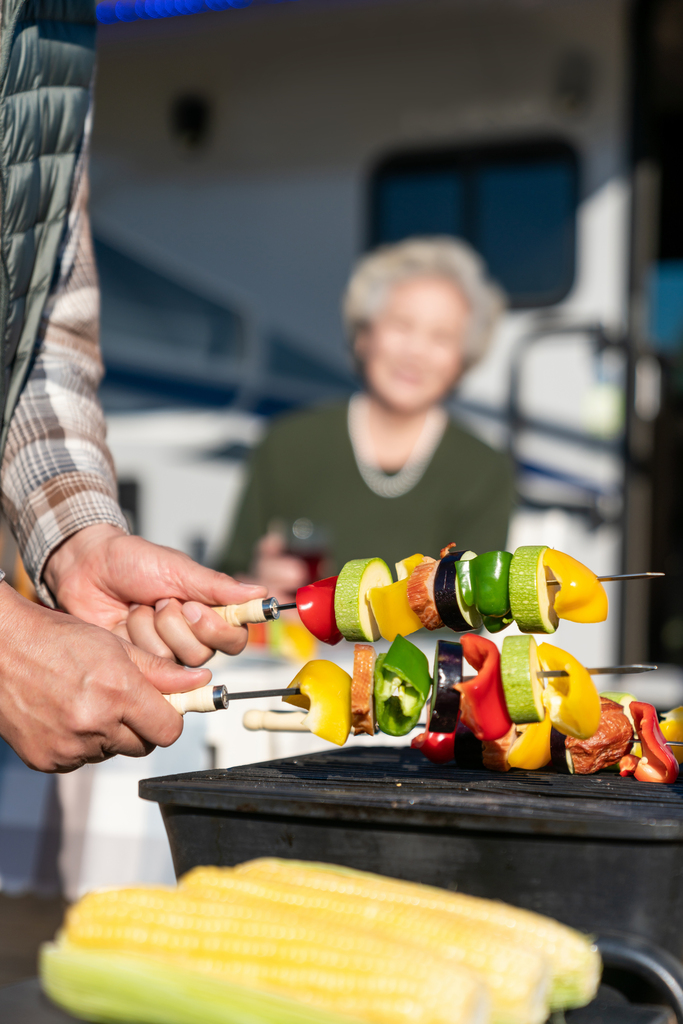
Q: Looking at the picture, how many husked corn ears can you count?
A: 3